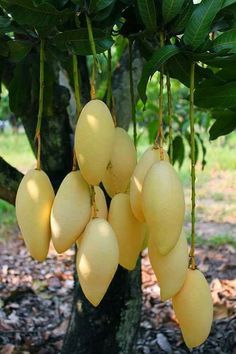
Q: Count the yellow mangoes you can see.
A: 11